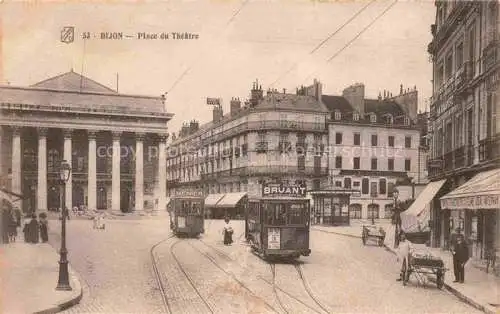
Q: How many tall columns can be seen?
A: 7